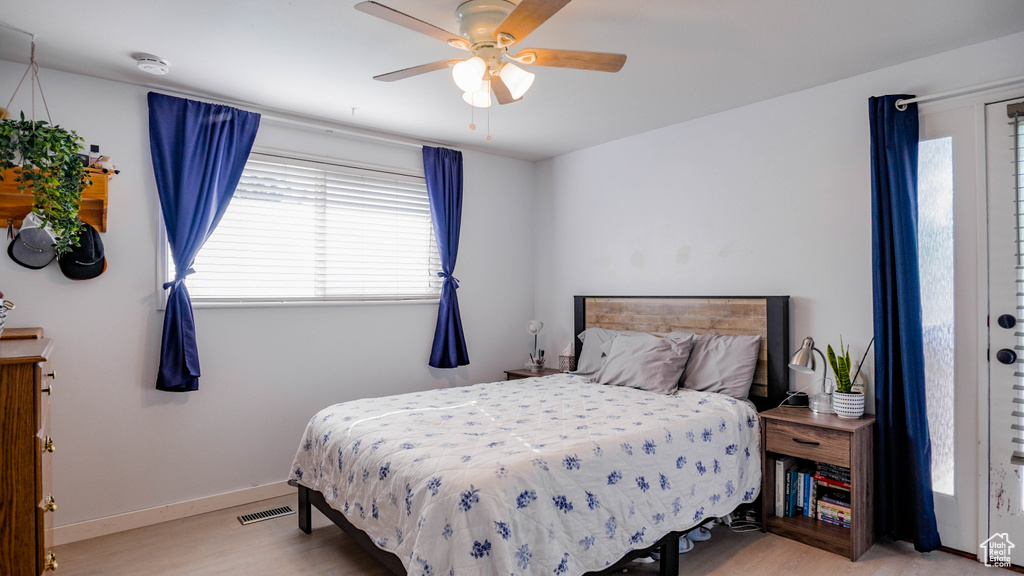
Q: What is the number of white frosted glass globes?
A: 3